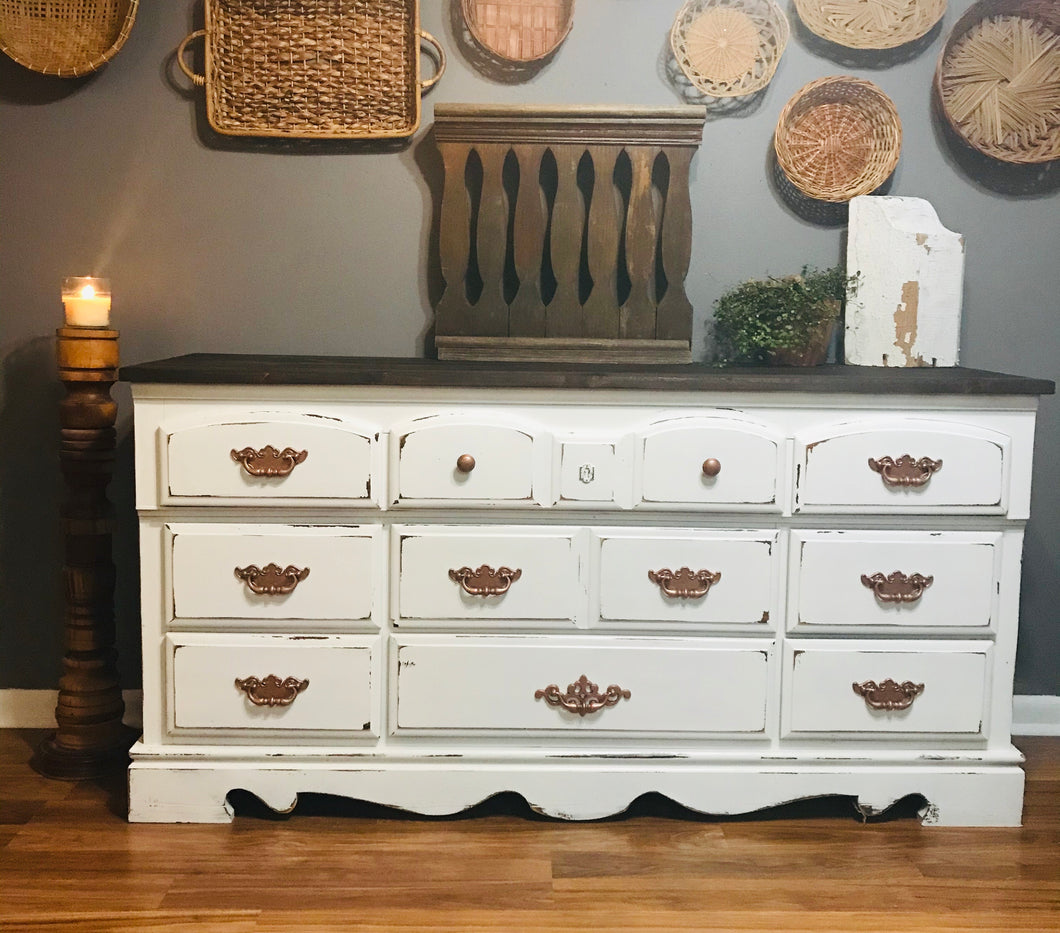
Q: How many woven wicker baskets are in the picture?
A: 7